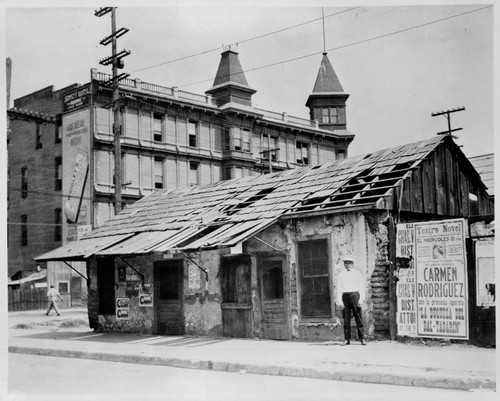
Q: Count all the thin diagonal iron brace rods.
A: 4